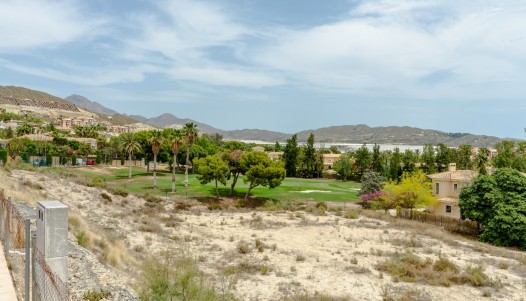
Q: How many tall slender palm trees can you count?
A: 4